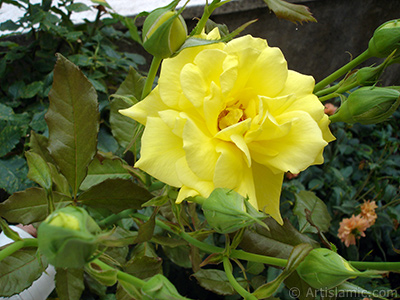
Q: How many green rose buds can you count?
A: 8